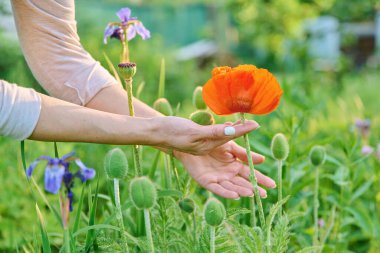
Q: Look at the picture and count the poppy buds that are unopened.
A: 9